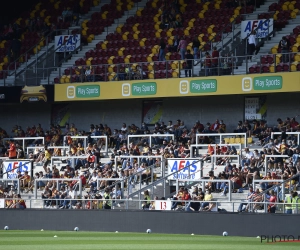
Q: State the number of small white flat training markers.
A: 5